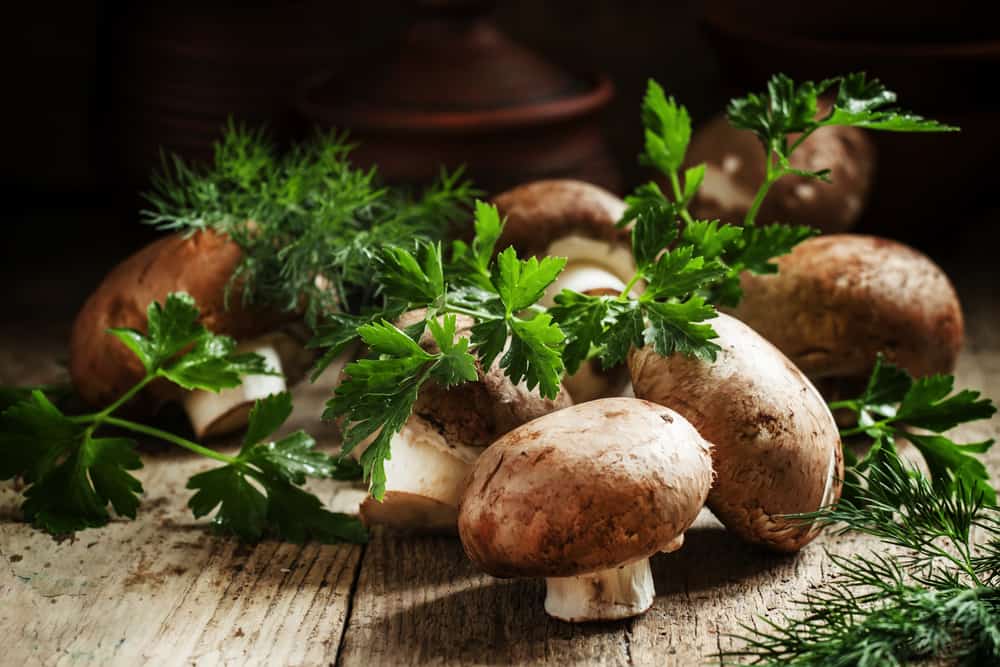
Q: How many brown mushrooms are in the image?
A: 7